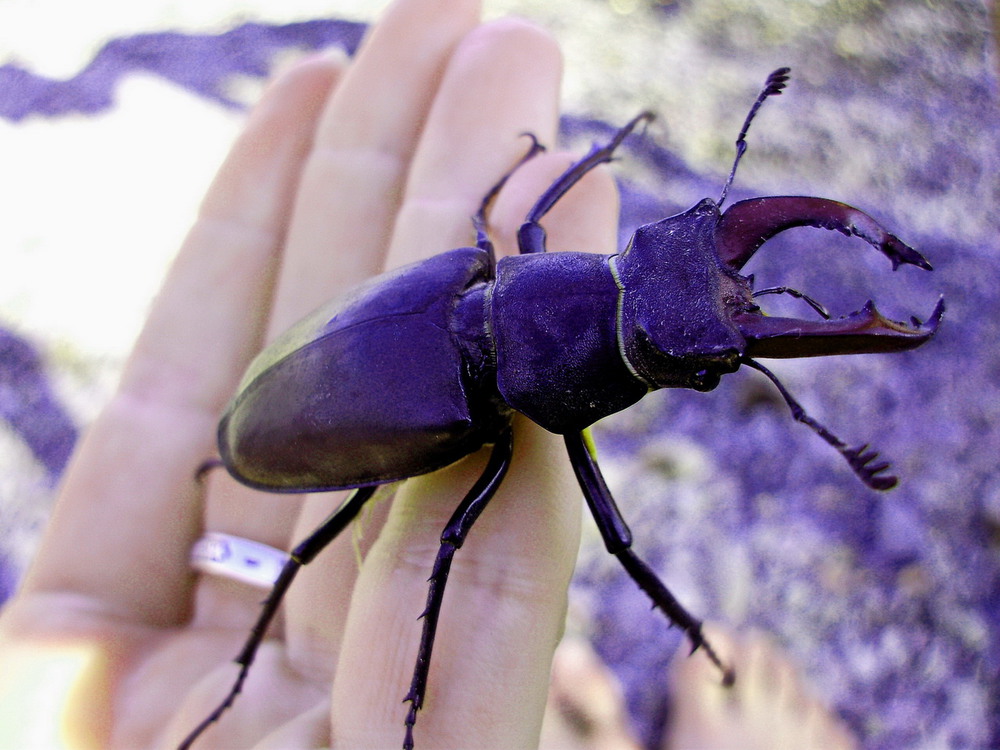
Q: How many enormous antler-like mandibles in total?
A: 2